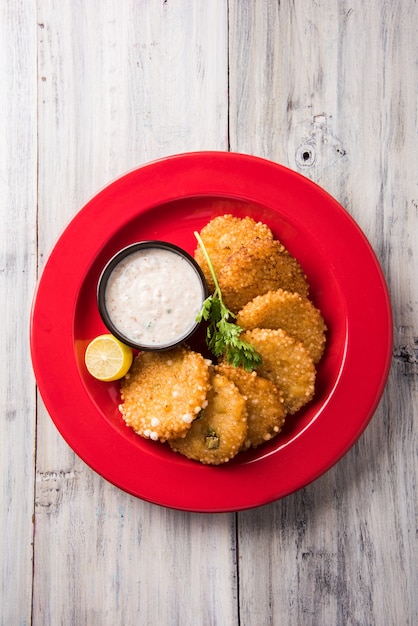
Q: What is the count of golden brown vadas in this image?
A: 7